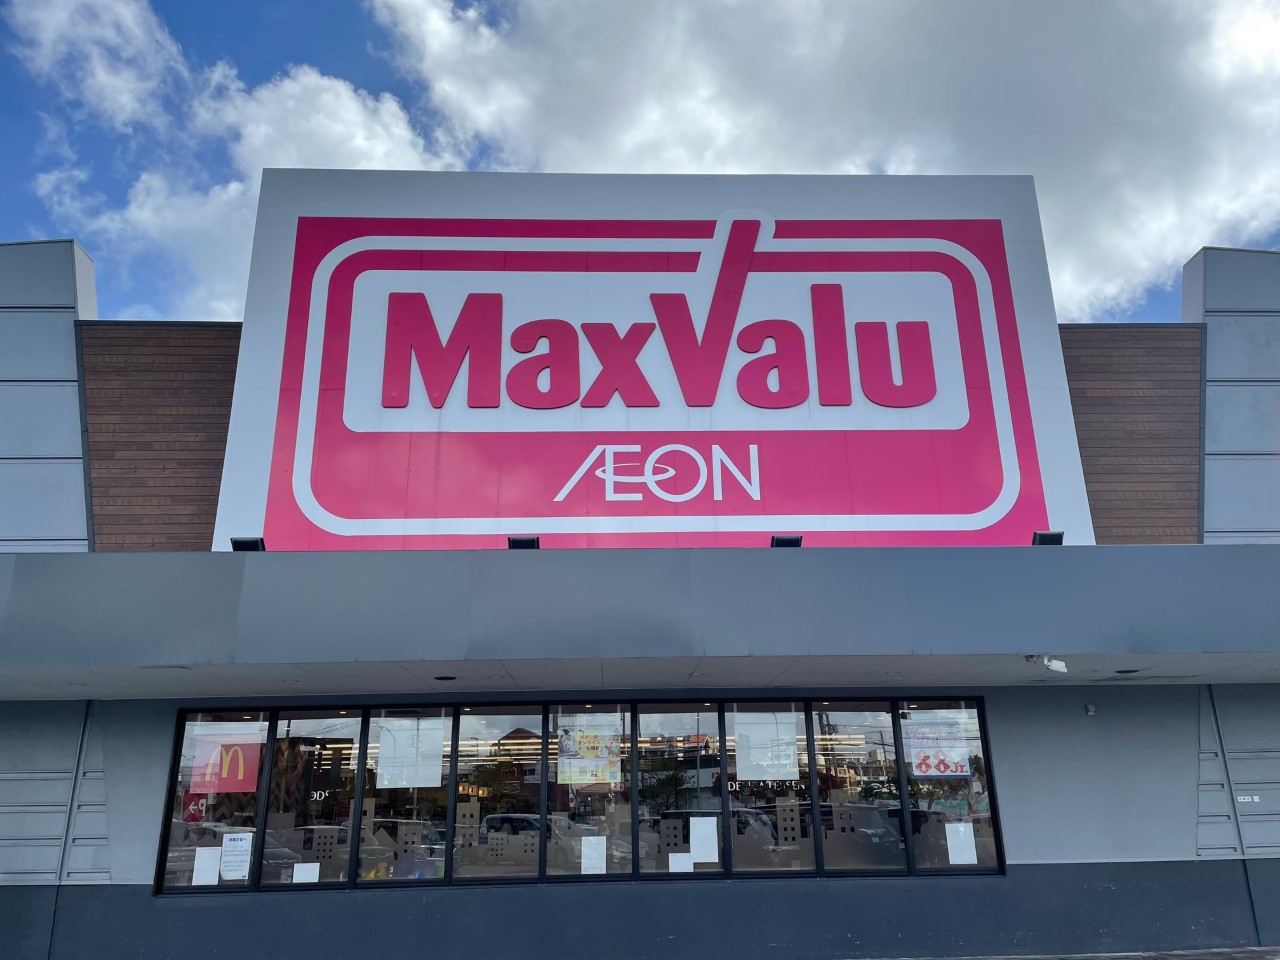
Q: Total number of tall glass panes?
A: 9